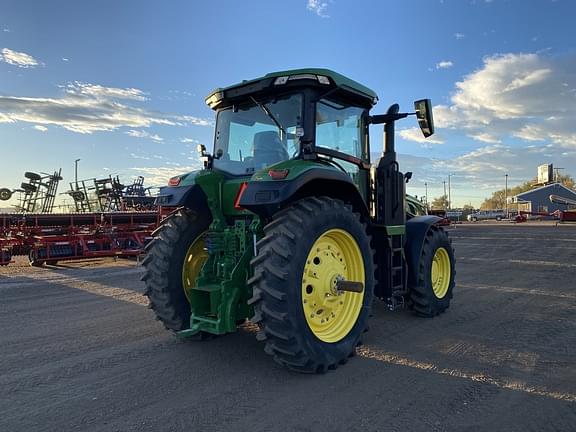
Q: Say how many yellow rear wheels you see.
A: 2